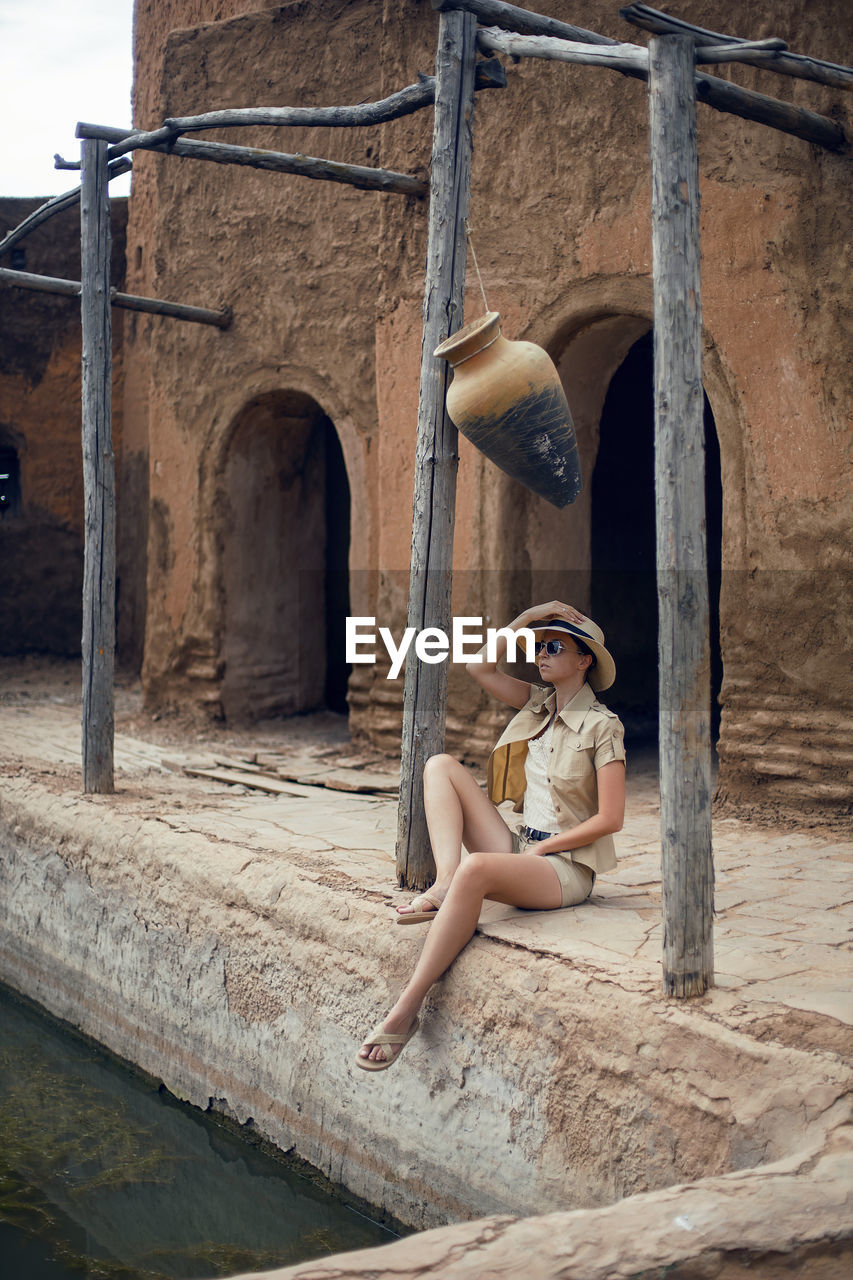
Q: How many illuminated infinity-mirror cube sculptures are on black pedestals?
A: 0